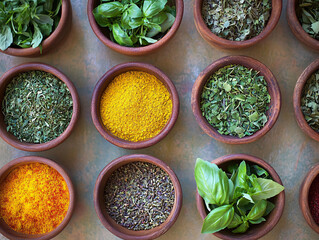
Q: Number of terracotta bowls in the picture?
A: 12